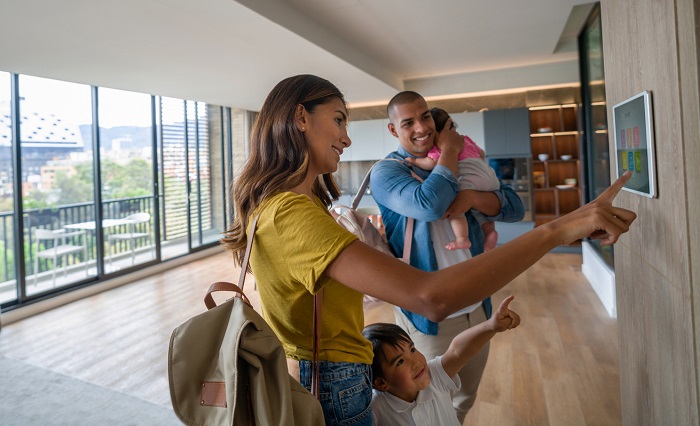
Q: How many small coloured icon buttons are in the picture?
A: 6